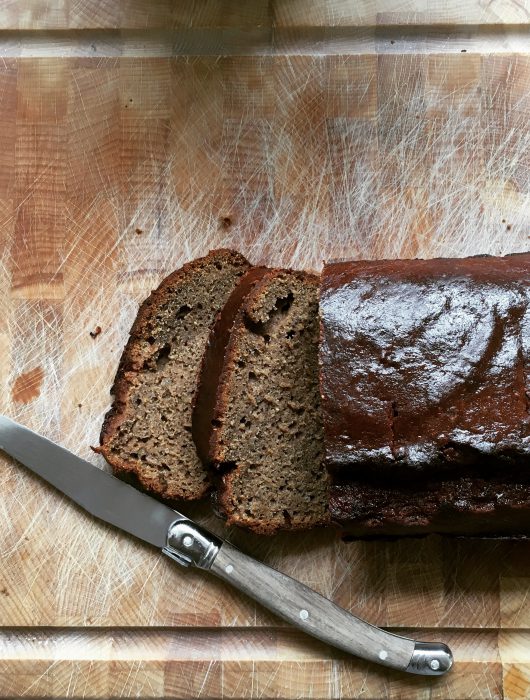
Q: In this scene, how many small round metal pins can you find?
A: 5